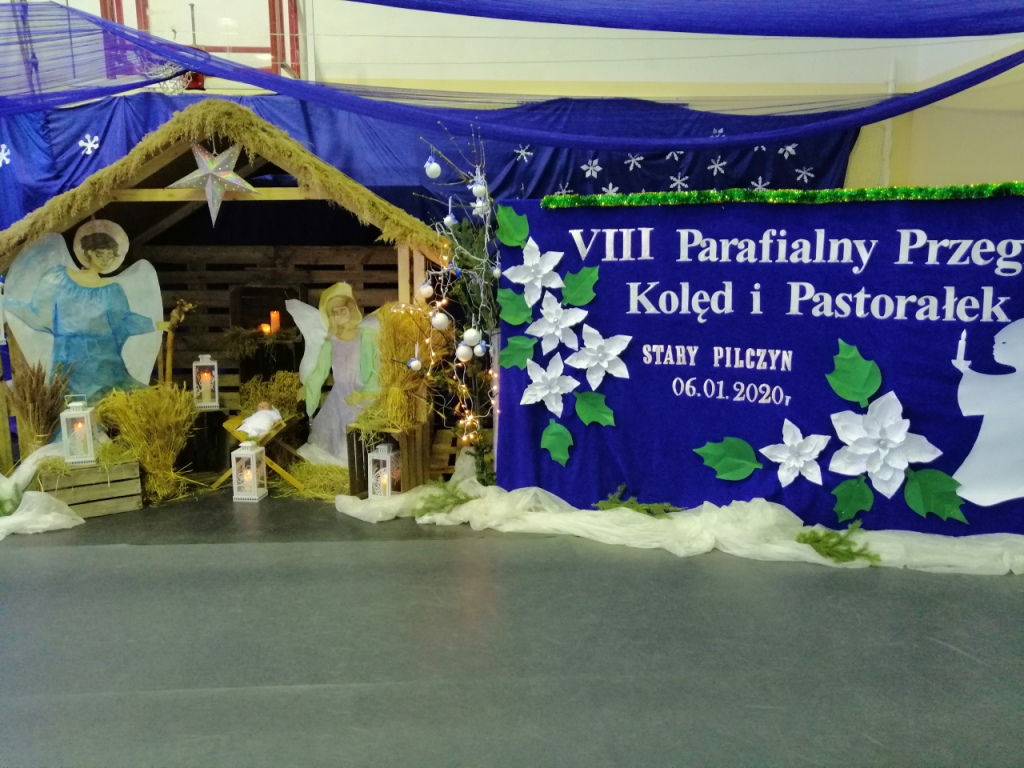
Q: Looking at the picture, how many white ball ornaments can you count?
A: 10